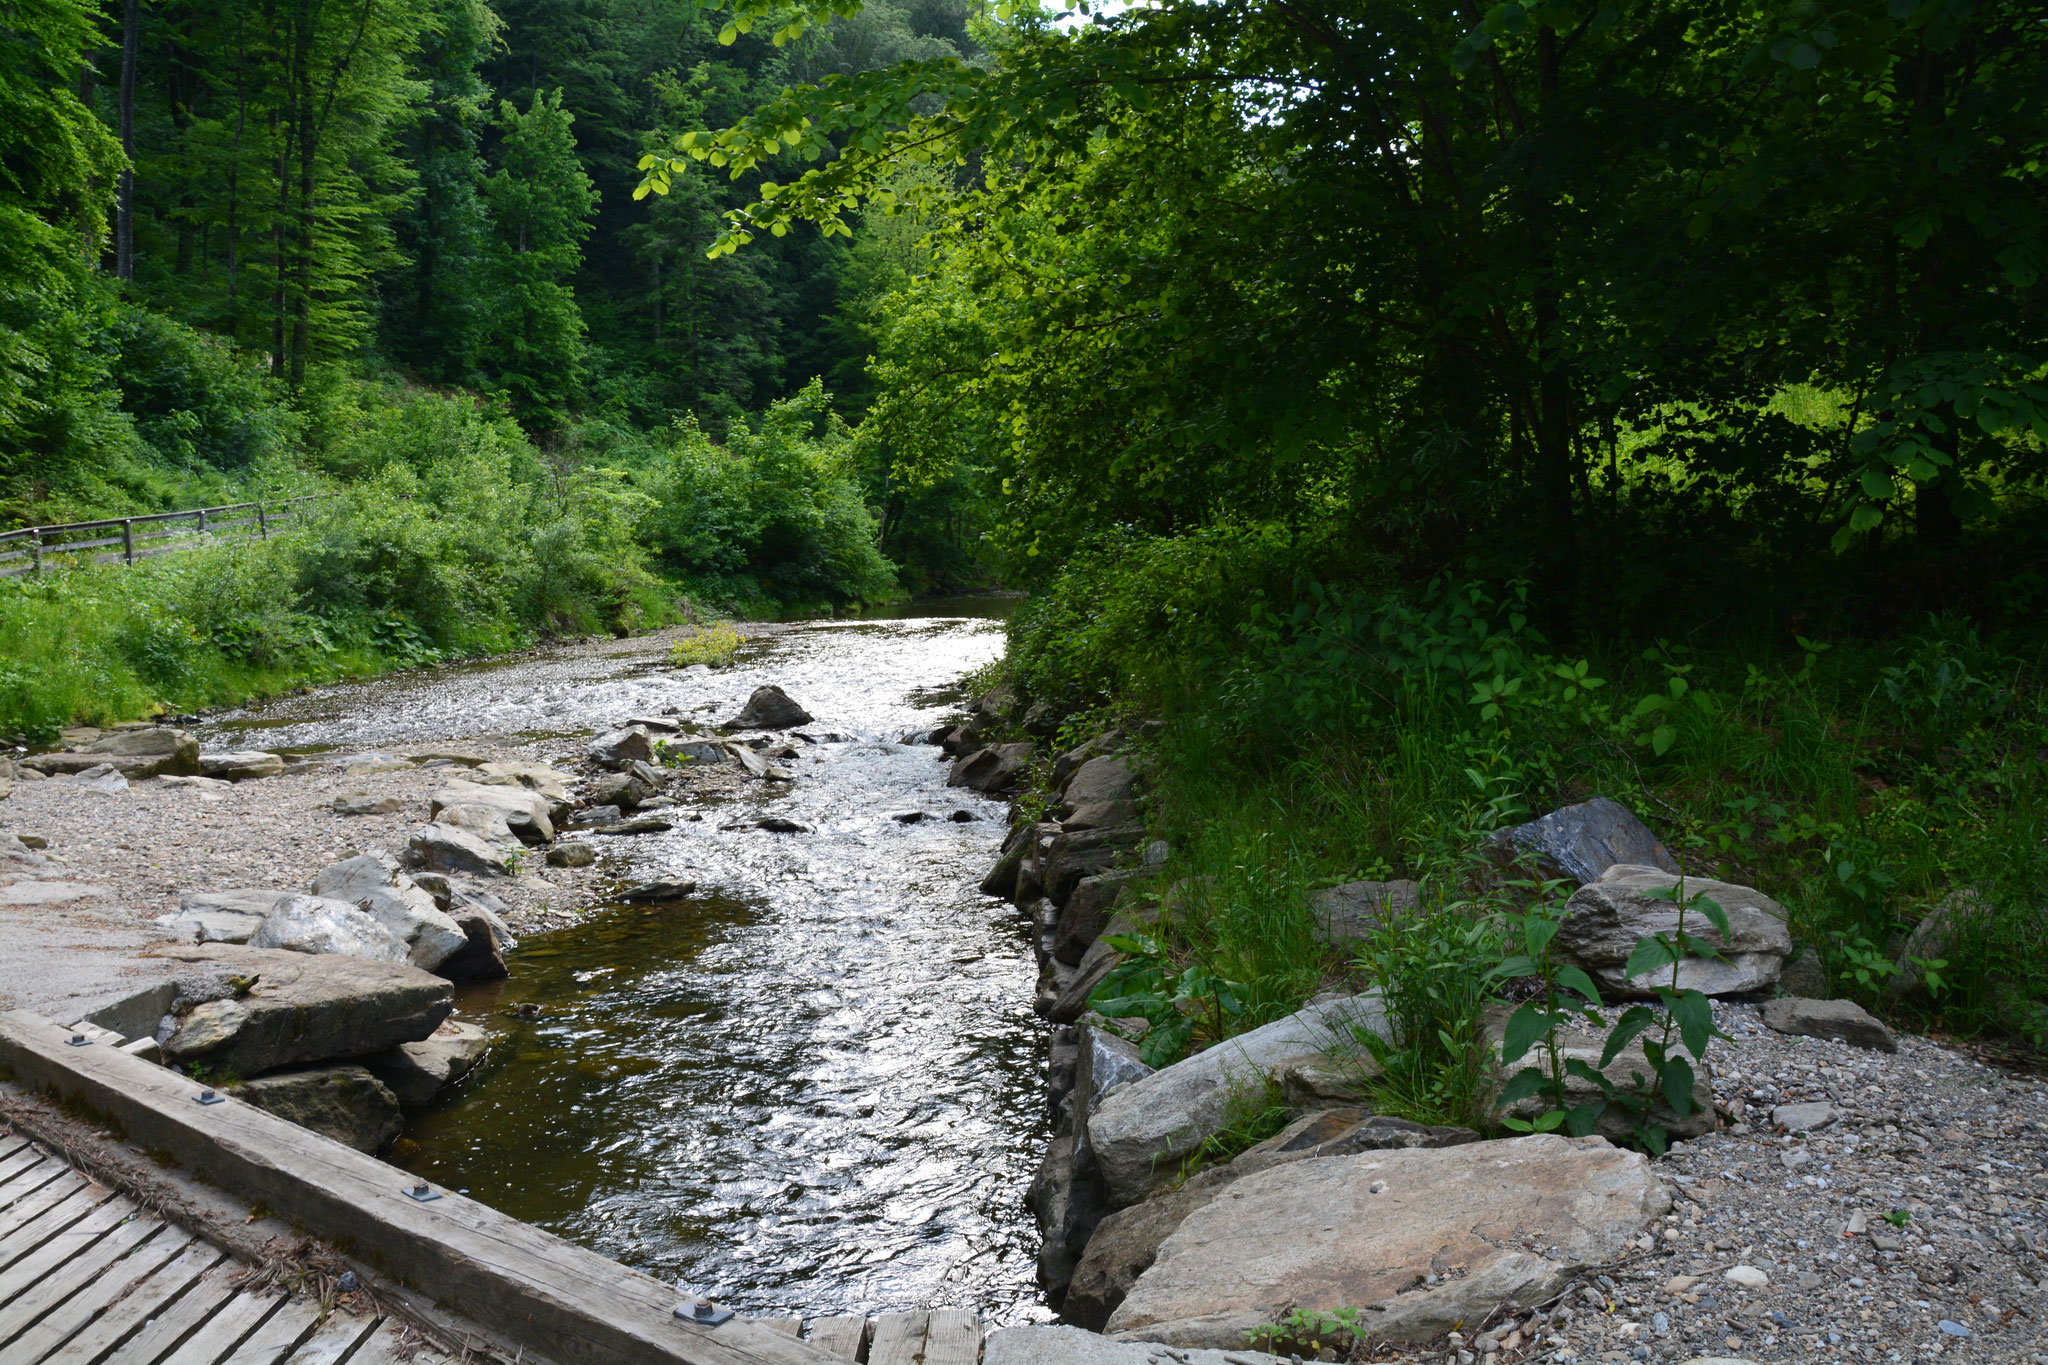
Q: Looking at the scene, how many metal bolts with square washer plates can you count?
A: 4